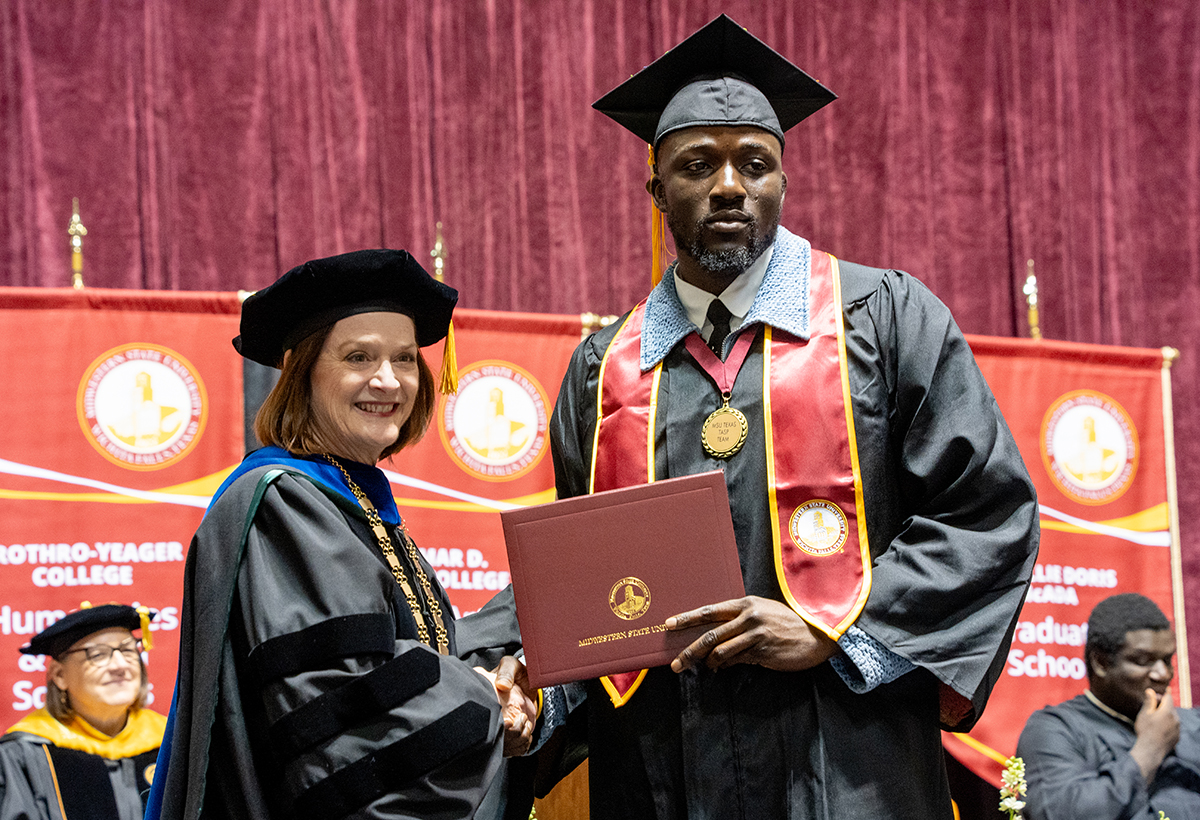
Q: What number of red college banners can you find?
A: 3